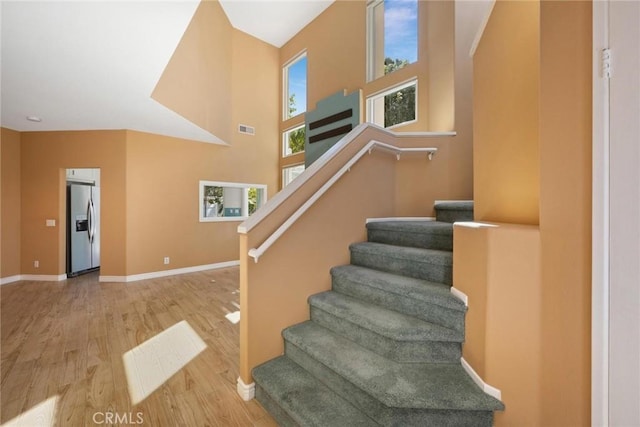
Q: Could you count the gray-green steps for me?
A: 7